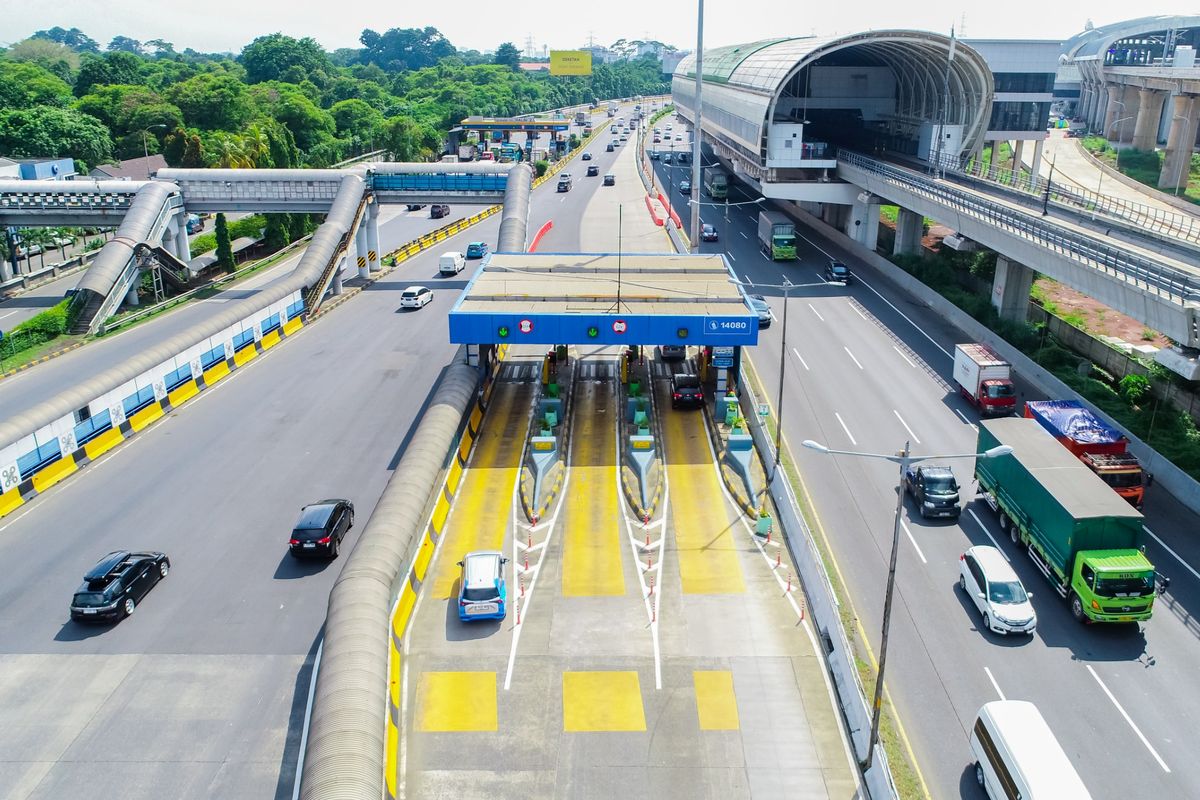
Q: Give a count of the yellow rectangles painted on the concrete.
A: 6